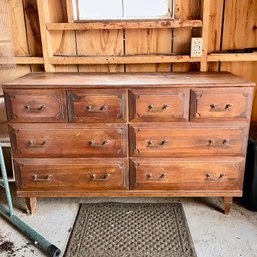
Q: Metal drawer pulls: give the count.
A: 12